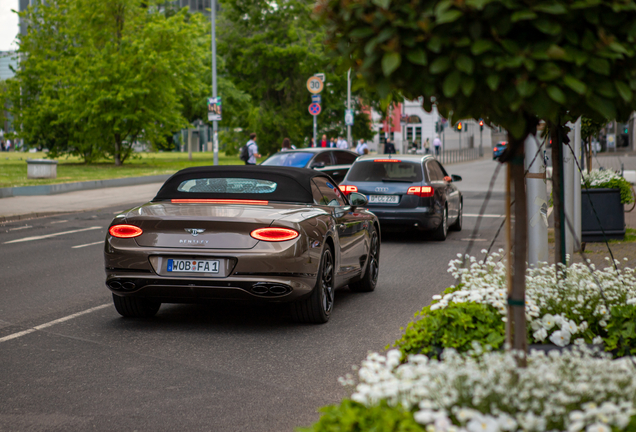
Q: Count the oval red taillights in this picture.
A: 2